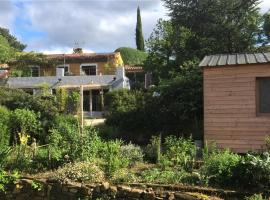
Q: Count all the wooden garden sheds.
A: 1